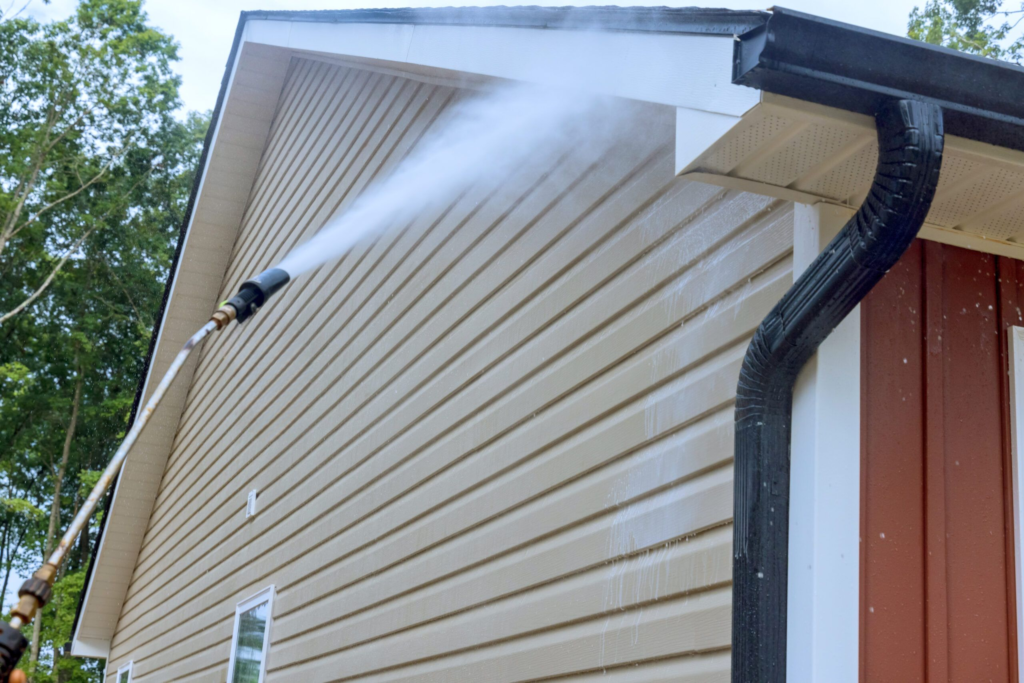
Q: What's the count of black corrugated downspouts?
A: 1